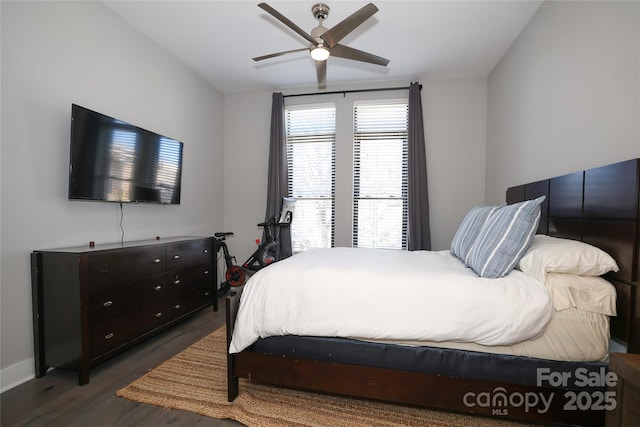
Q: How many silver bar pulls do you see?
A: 11